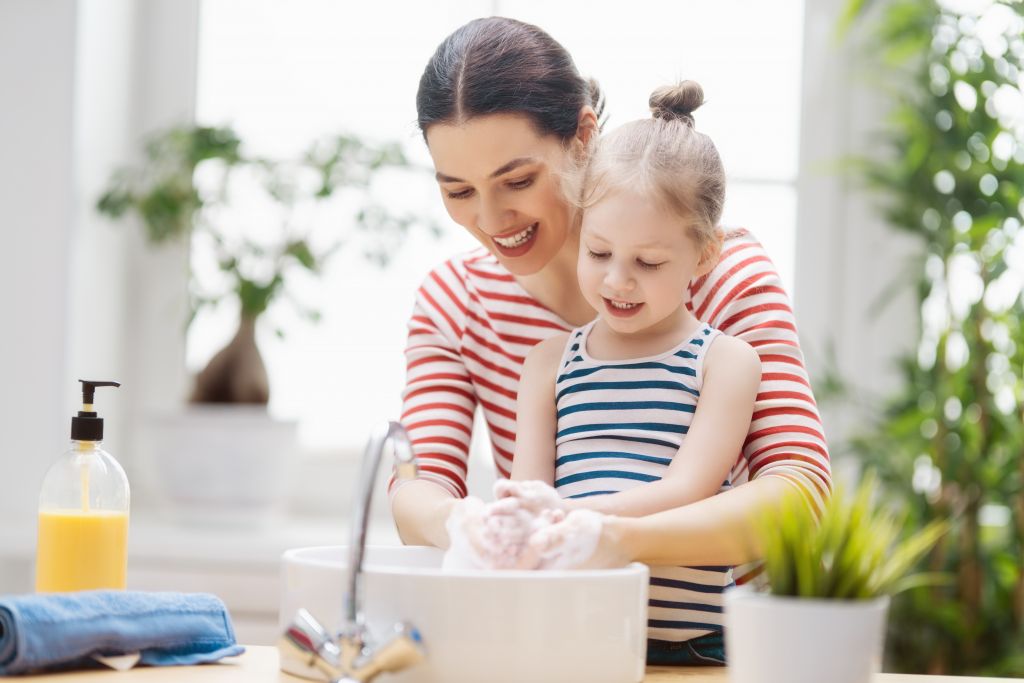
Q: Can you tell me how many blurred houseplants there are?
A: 3